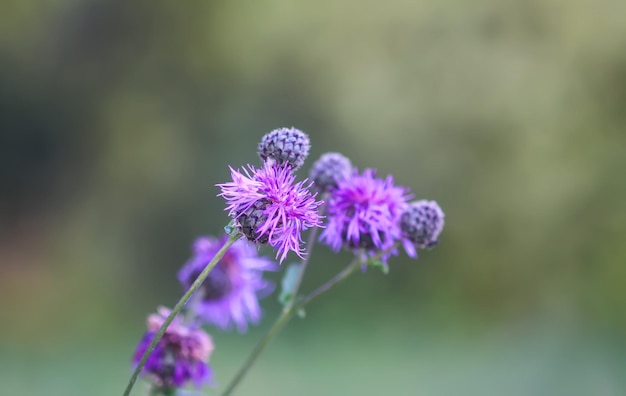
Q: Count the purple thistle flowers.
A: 4